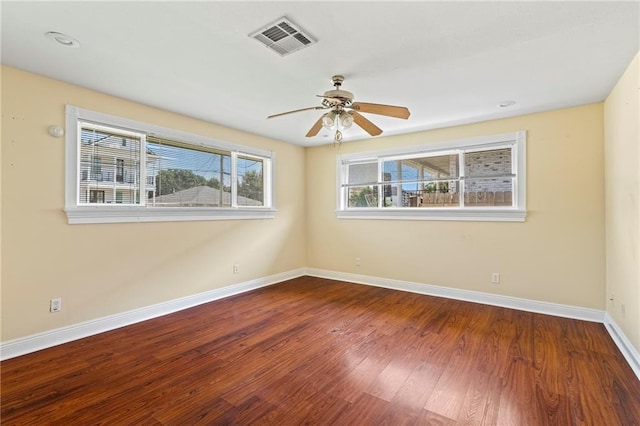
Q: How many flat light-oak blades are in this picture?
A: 5